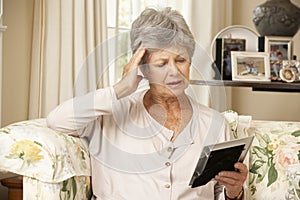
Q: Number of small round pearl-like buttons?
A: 3